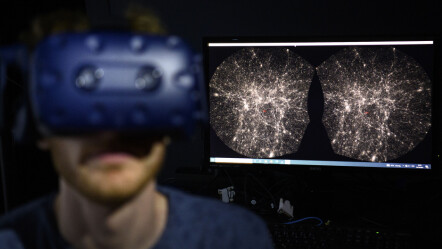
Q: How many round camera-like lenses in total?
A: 2